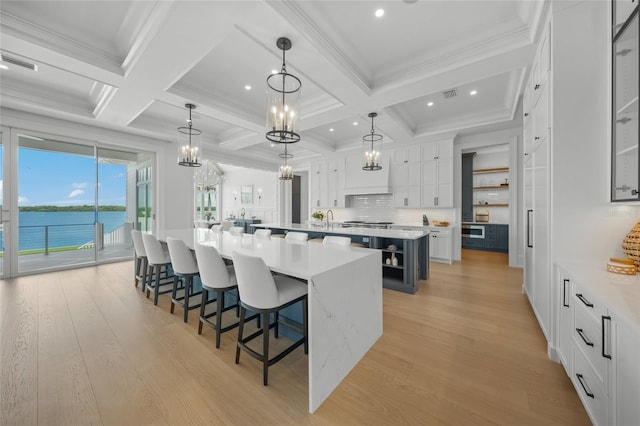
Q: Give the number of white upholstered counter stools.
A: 10